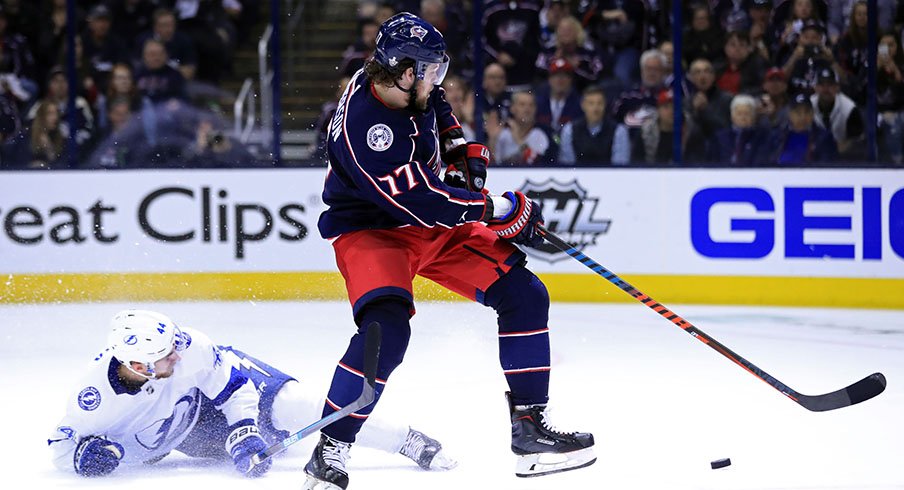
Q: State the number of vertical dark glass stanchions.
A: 5